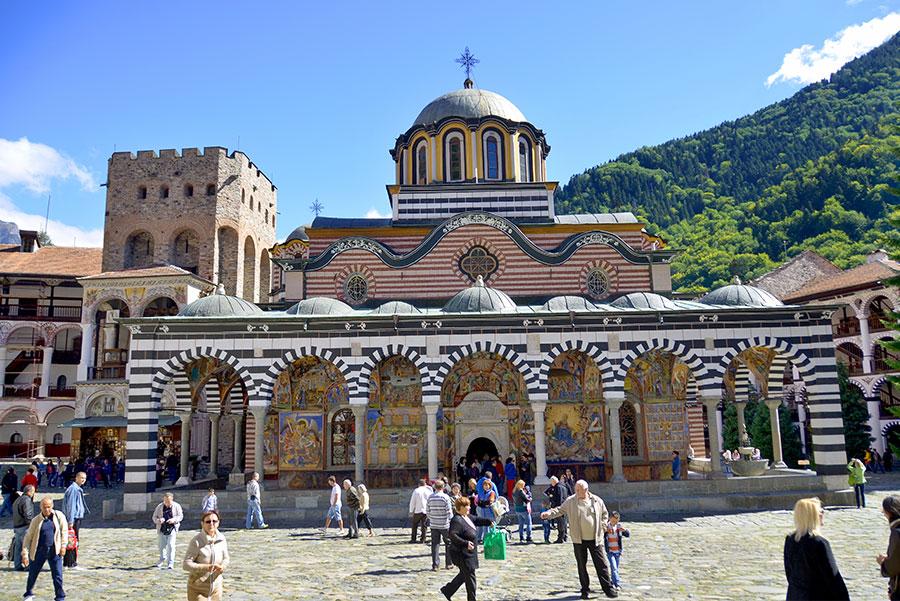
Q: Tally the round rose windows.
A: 3